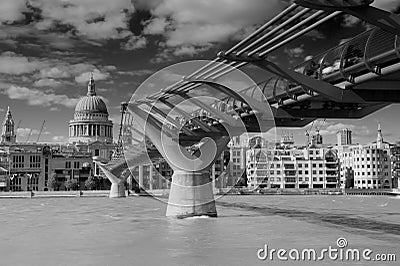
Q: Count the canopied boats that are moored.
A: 0